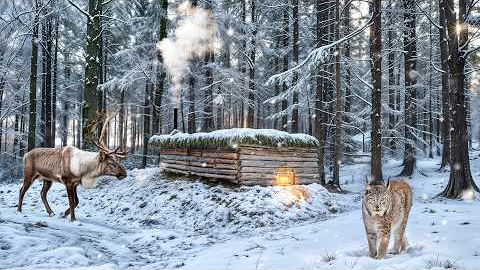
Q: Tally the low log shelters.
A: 1